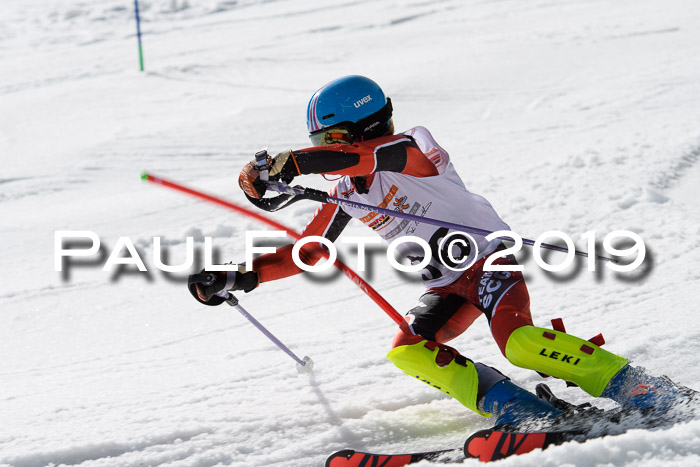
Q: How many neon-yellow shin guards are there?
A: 2